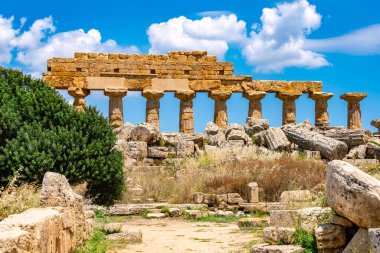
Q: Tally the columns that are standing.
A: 9